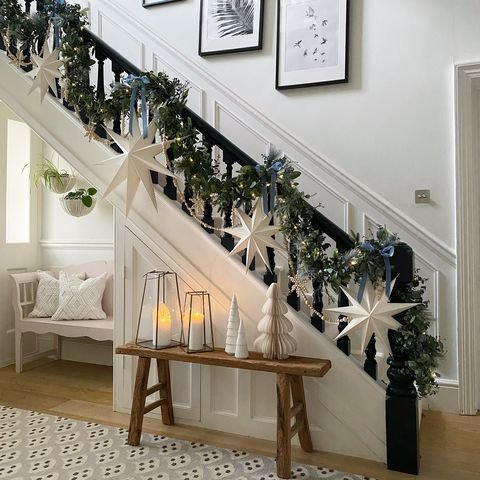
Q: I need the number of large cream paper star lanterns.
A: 4